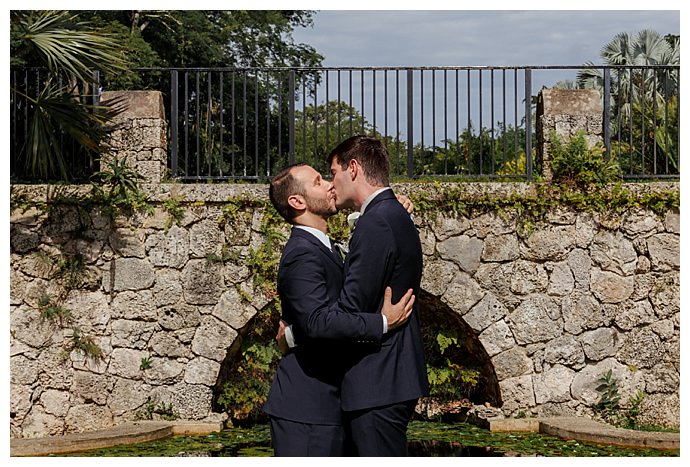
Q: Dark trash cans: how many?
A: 0